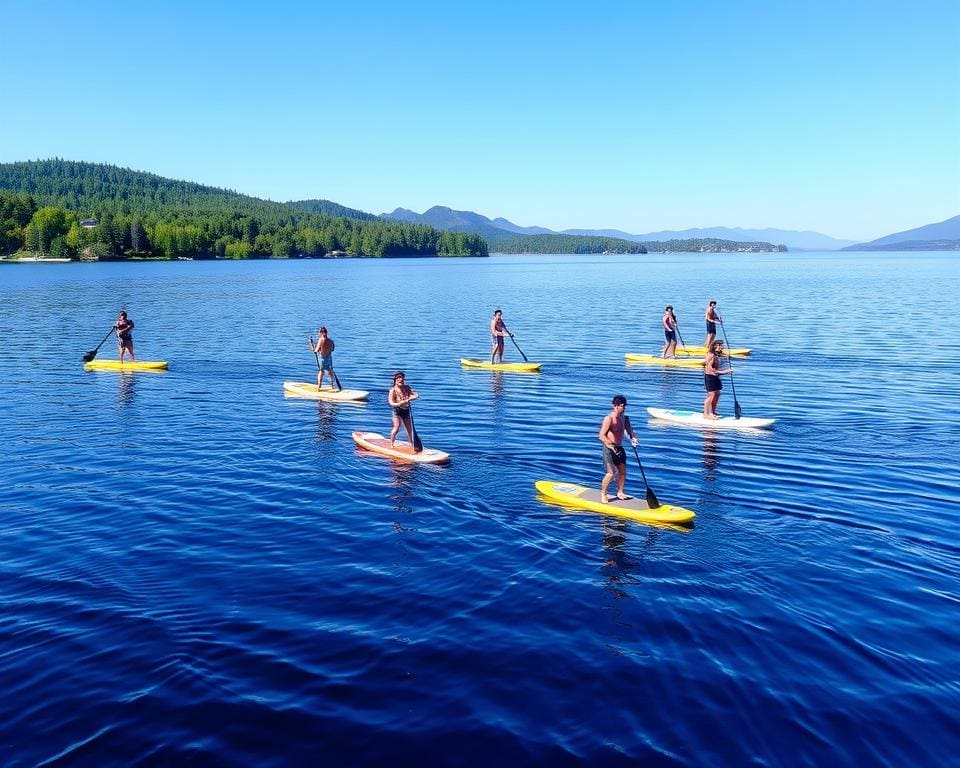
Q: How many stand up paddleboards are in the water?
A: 8